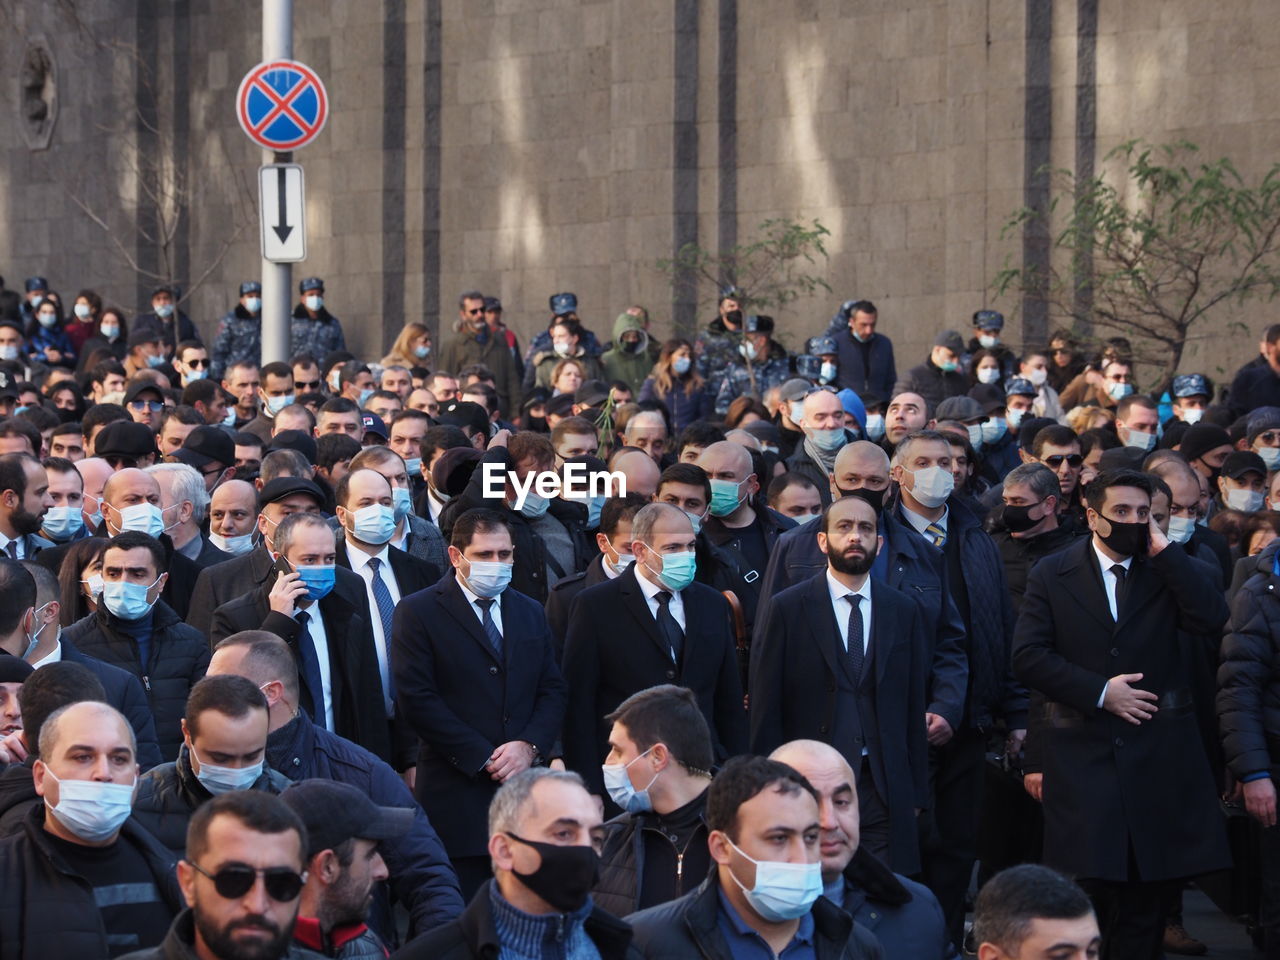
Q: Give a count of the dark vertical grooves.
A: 8